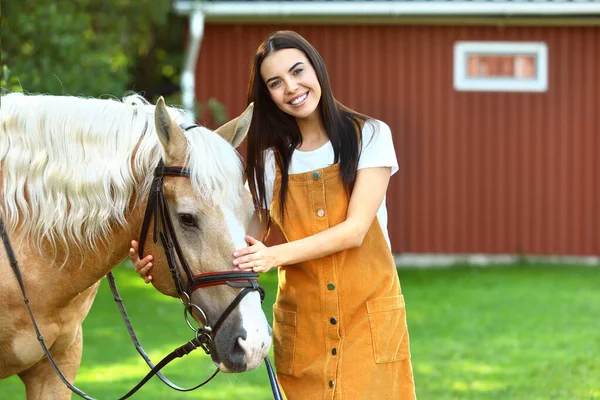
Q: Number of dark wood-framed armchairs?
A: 0